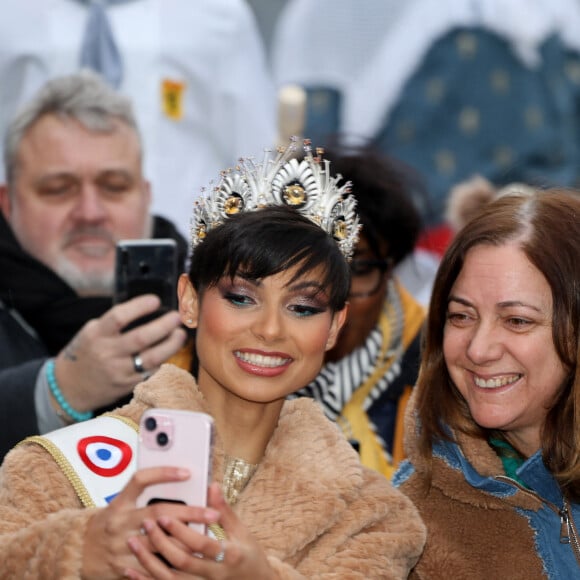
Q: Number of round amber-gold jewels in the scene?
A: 4